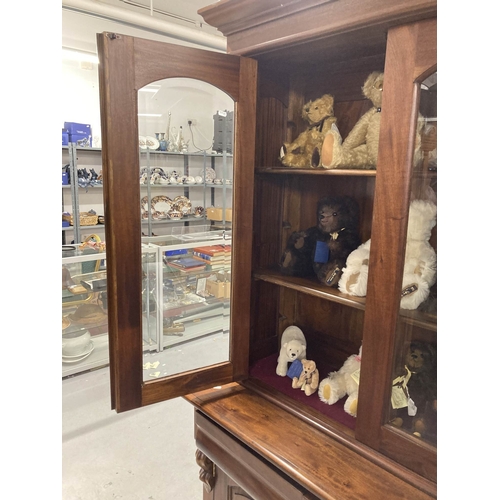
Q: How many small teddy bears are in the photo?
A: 2